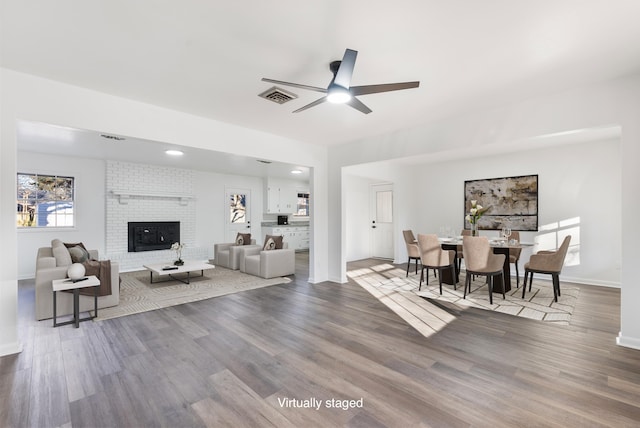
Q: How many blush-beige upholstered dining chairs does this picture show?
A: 6